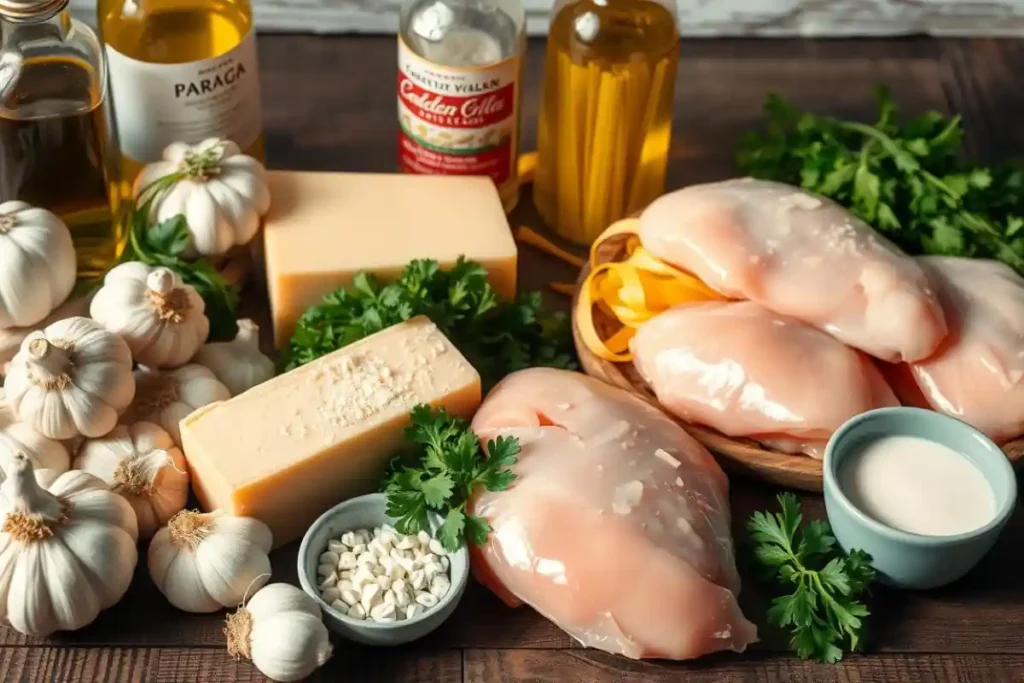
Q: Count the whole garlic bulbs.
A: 11